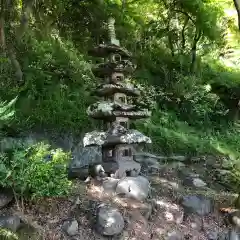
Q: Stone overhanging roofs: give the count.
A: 5